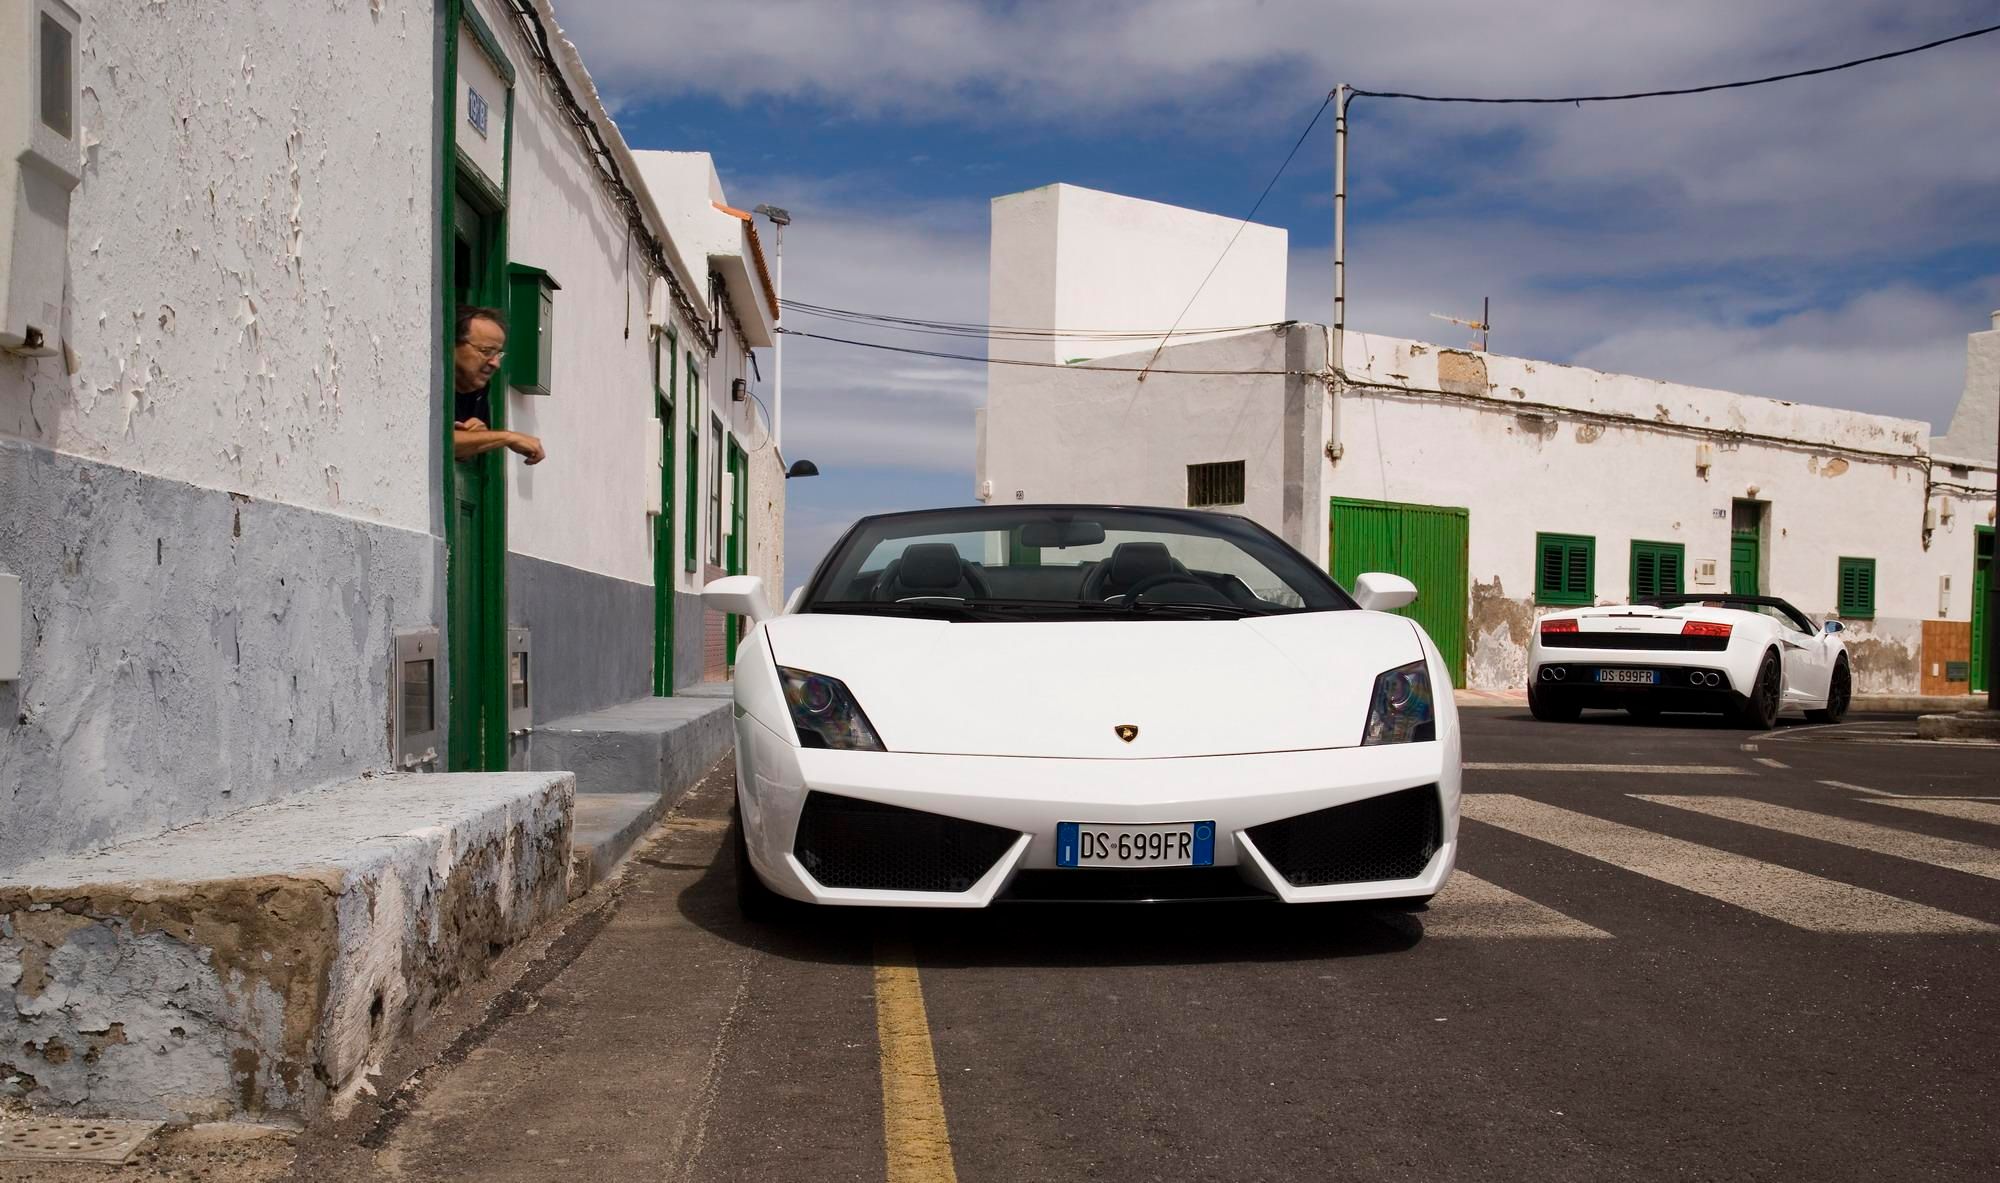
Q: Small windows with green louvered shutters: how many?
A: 3